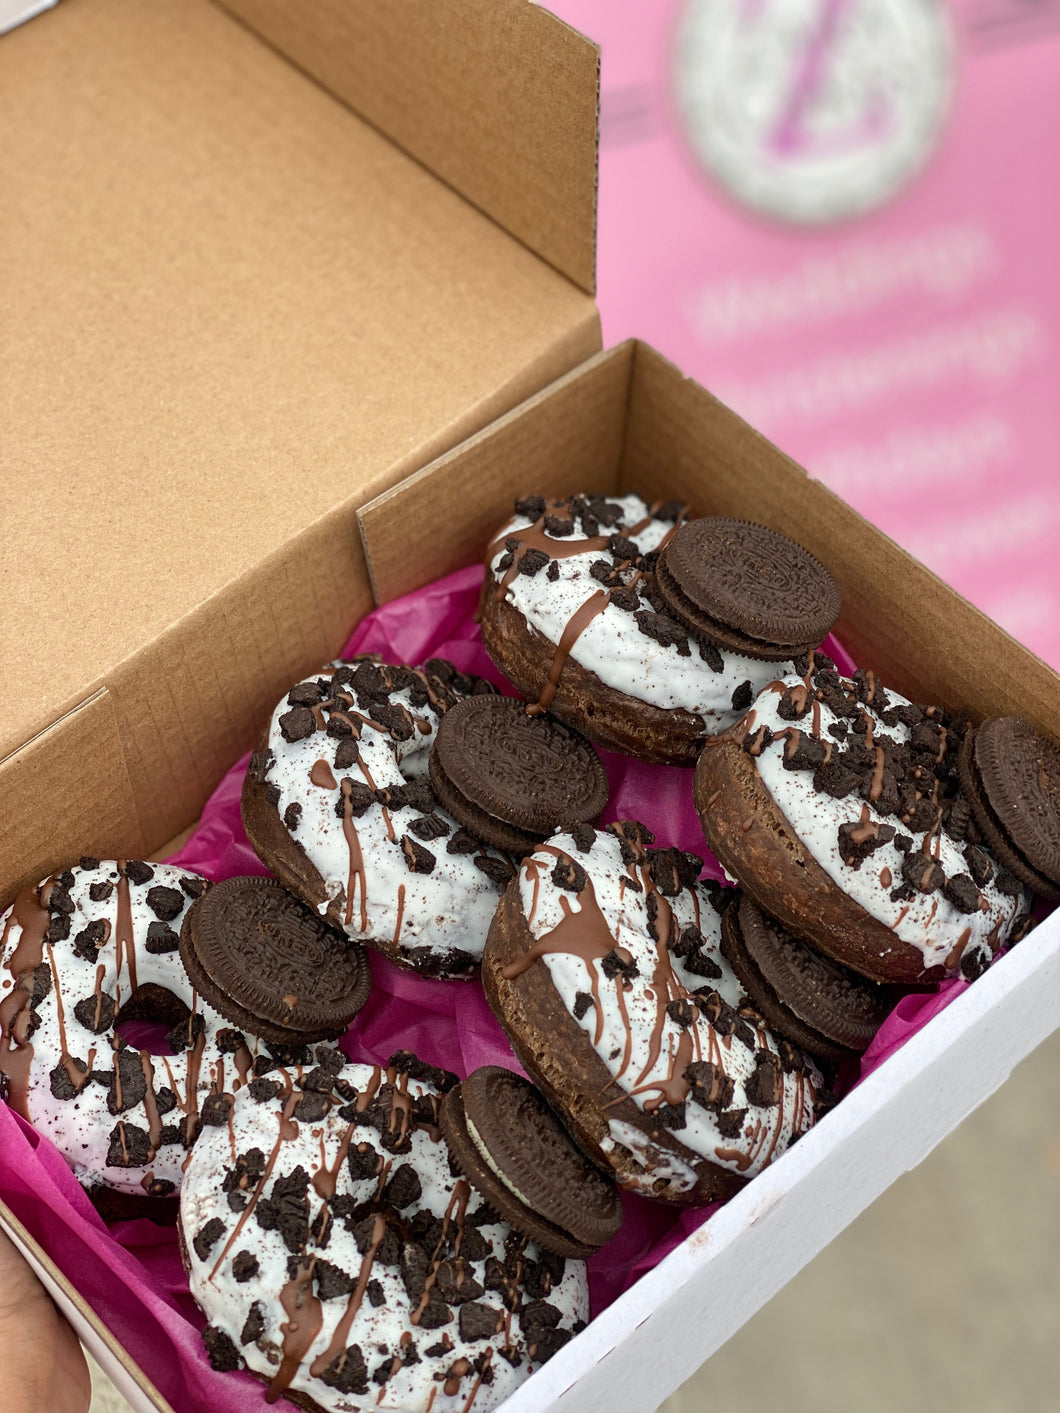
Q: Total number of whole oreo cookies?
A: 6